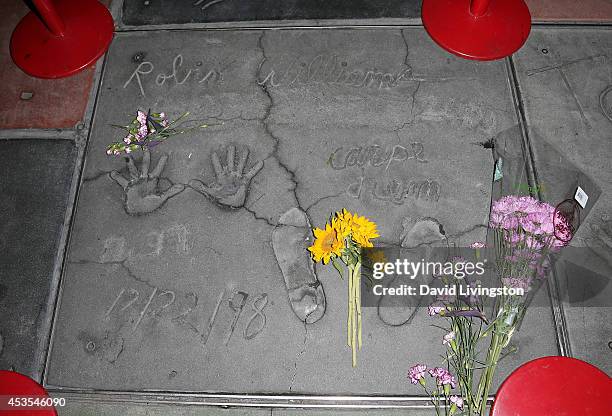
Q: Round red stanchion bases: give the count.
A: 4